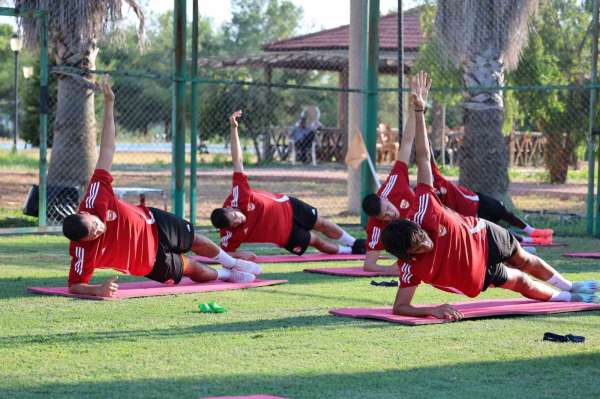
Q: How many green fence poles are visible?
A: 5